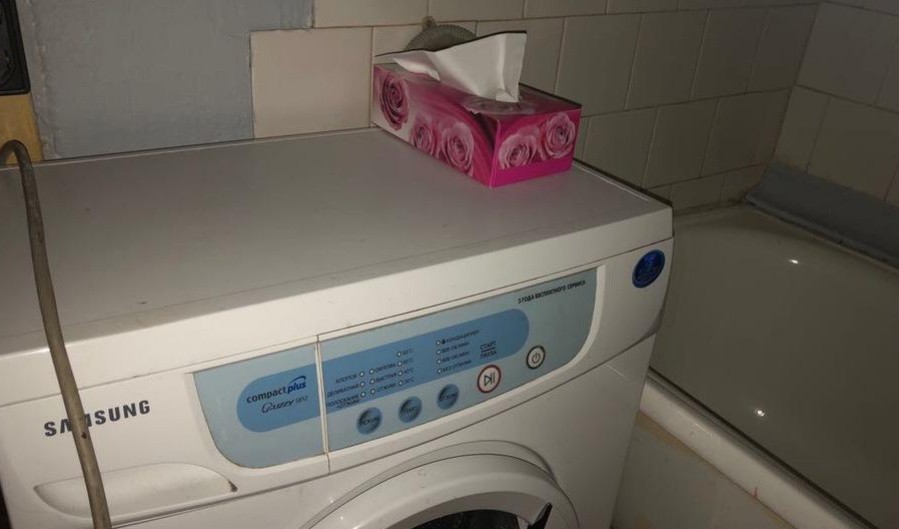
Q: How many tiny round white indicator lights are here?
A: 14